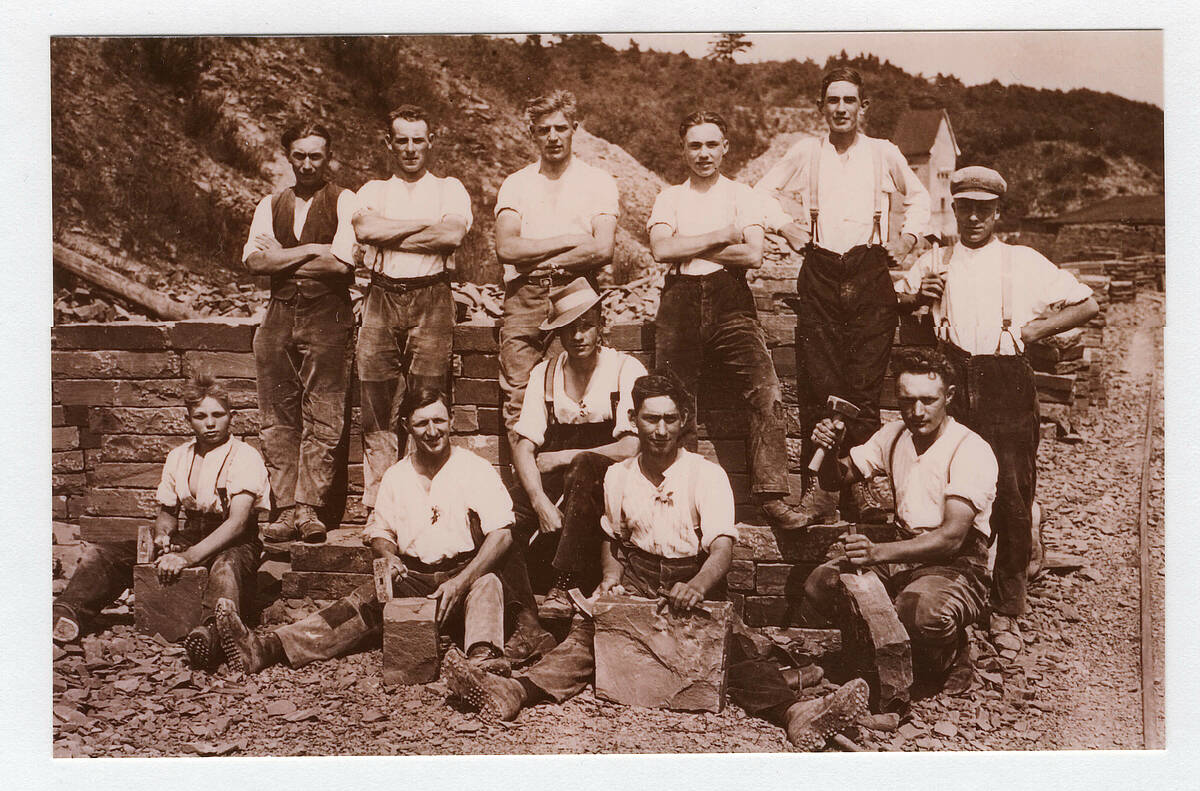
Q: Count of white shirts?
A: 11